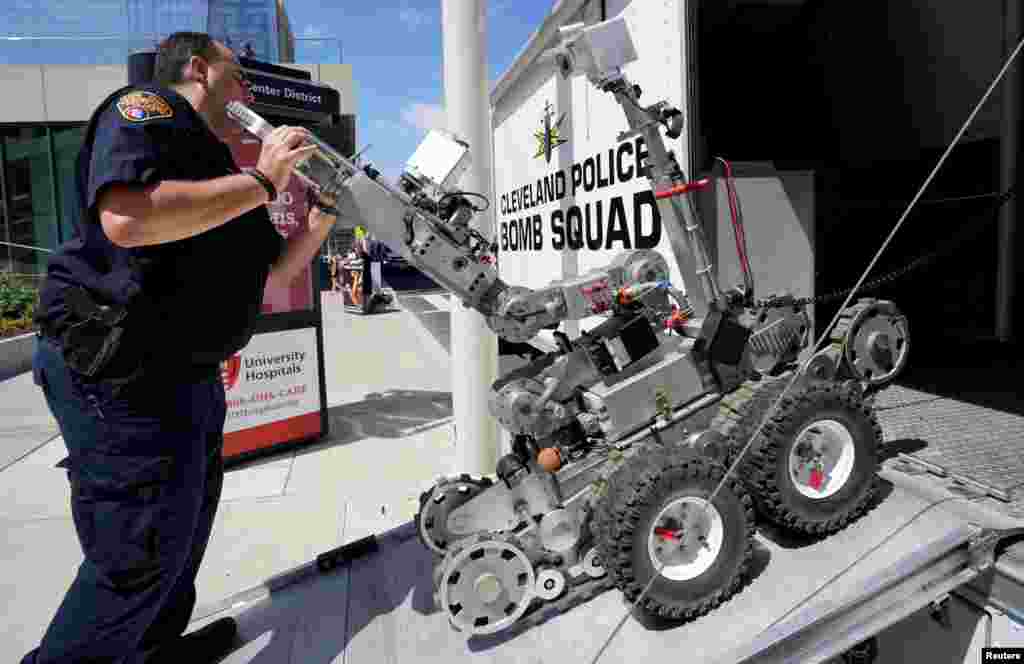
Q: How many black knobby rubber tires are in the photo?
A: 2